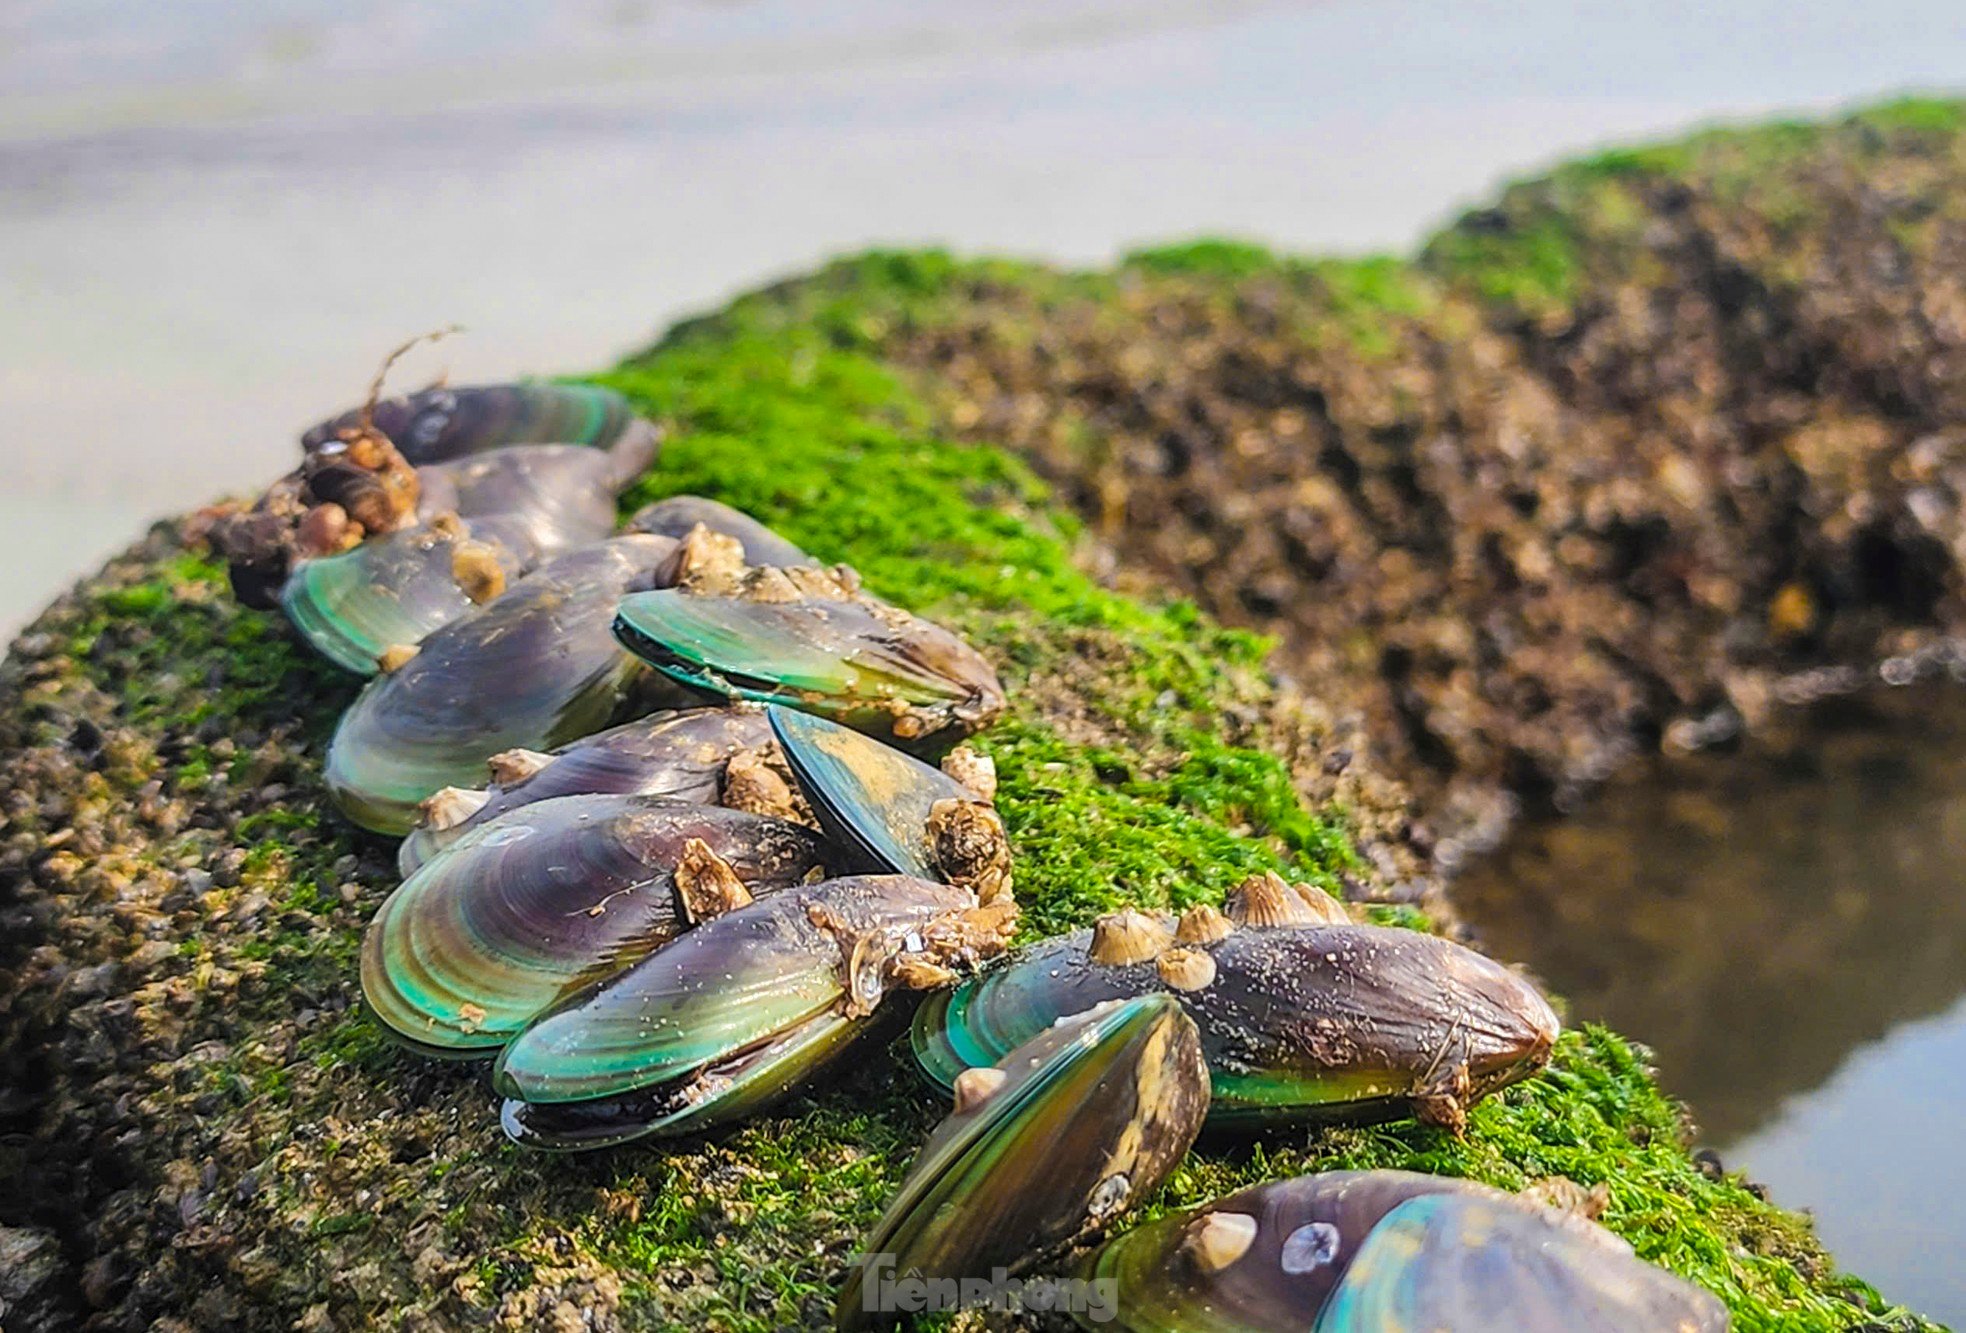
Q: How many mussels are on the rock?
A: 14